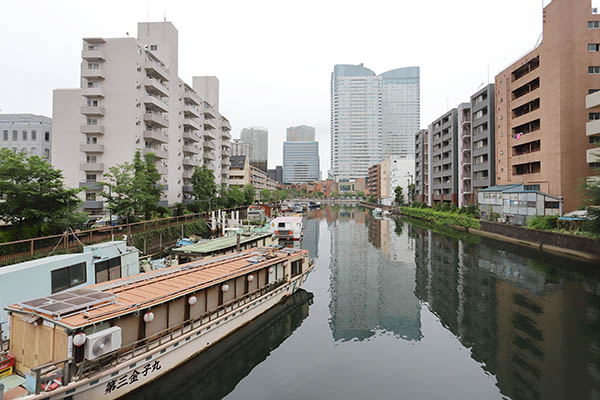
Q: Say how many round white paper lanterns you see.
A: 7